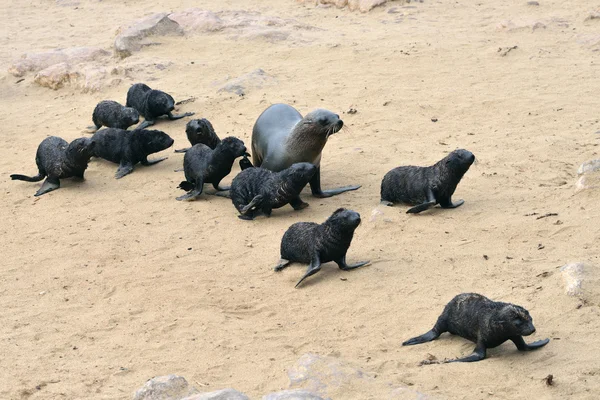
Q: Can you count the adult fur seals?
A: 1